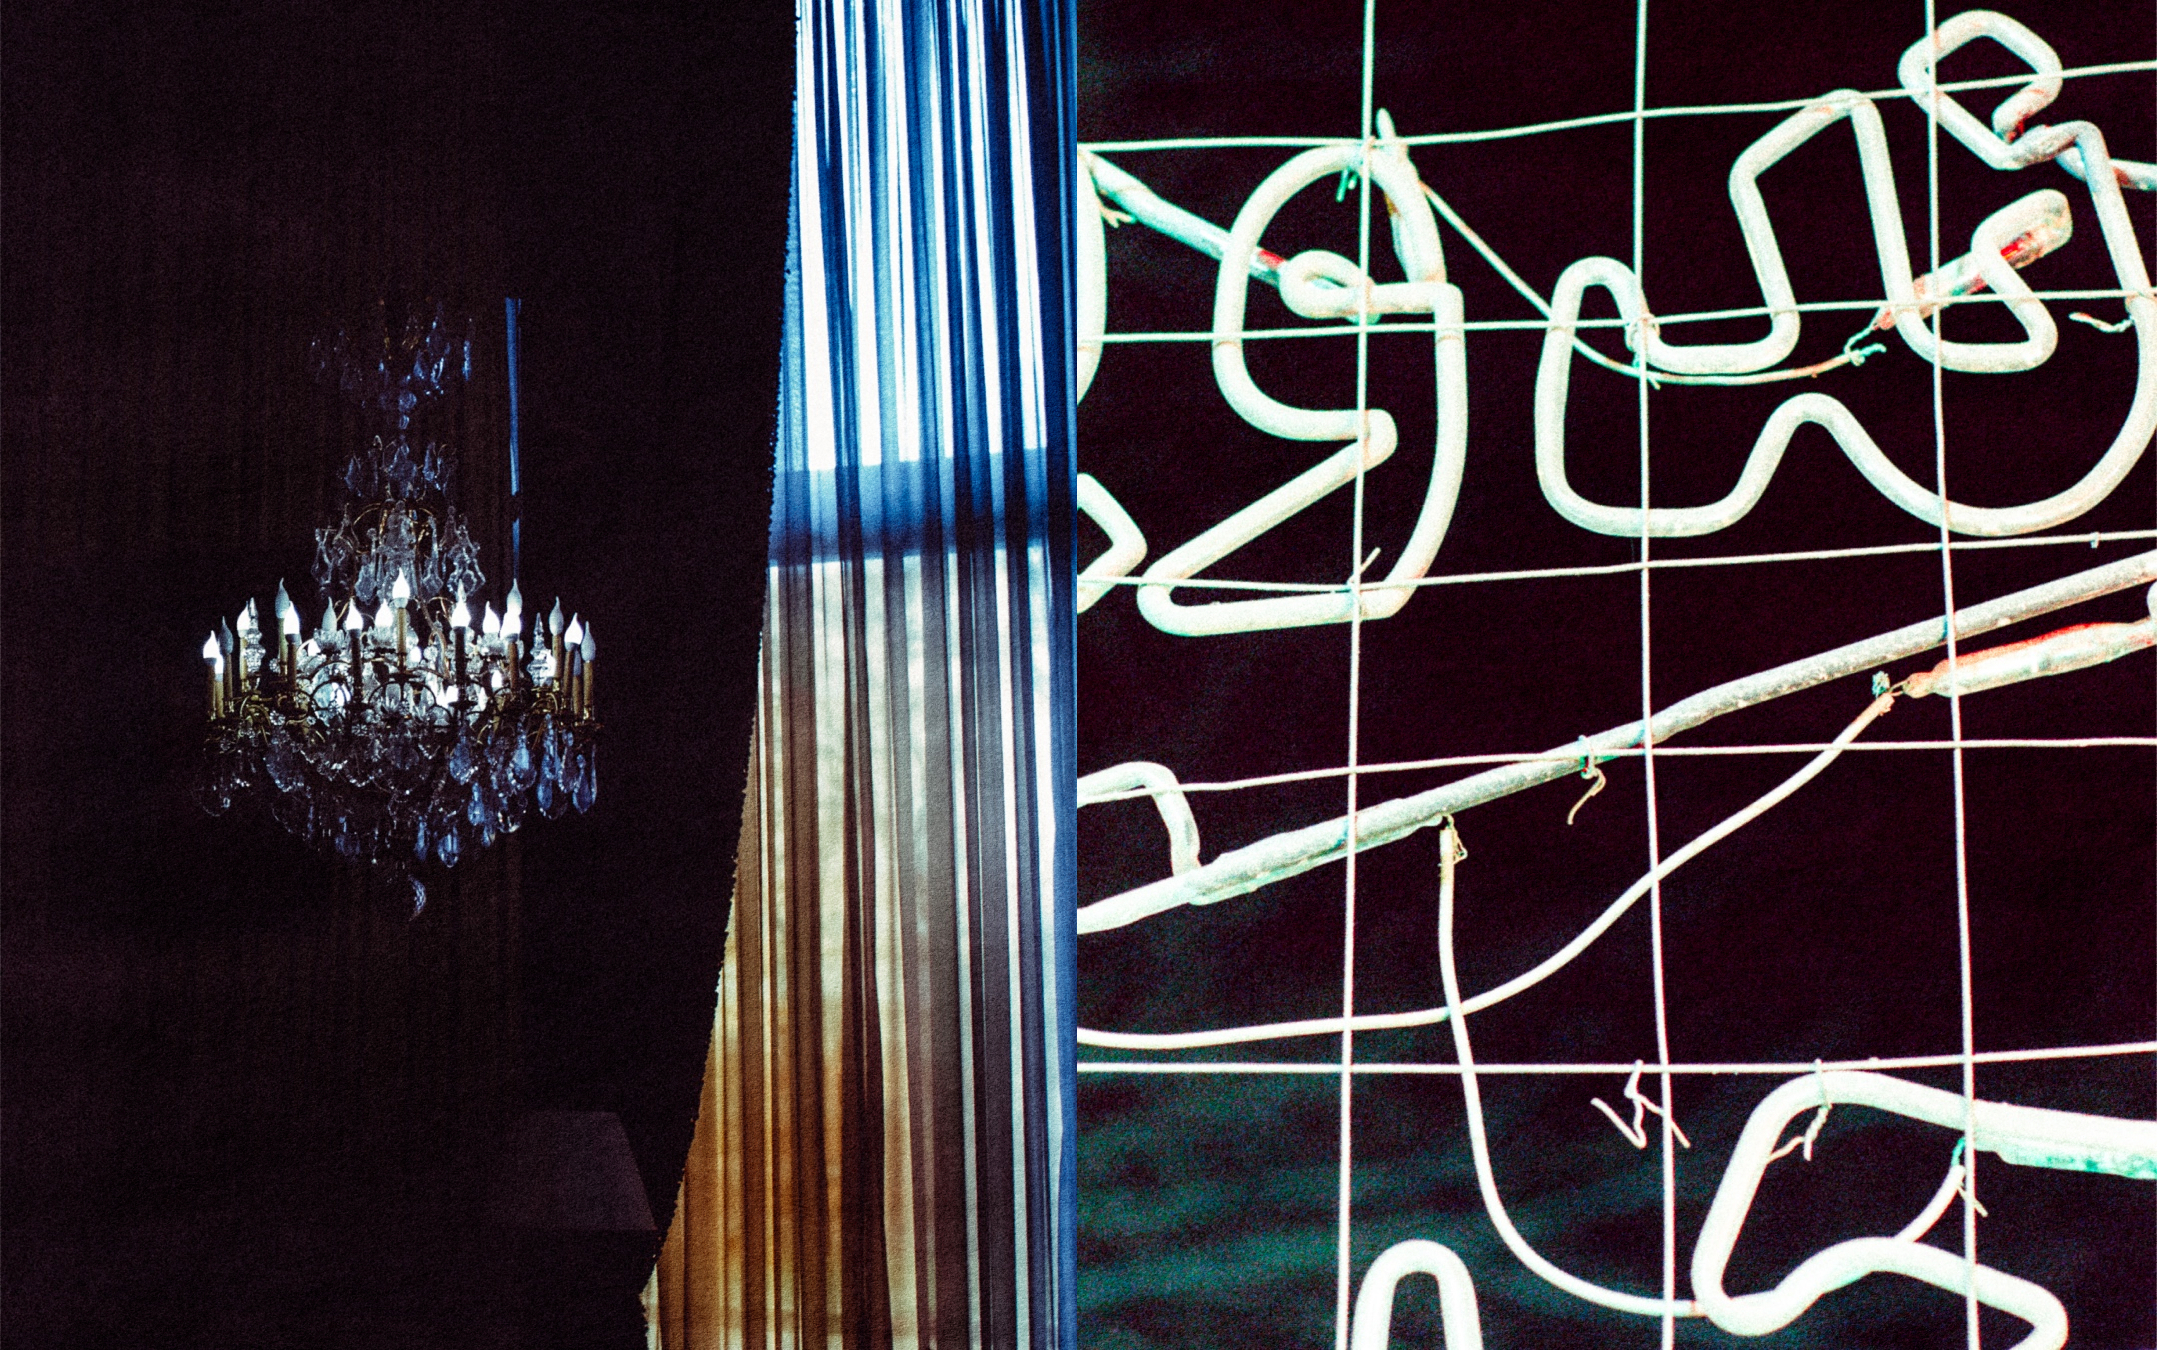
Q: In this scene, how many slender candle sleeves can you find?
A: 14